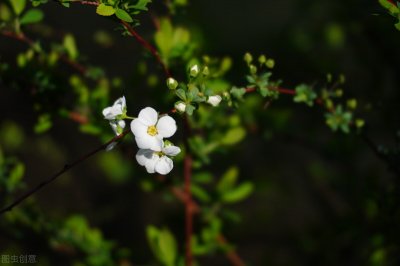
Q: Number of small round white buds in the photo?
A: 4